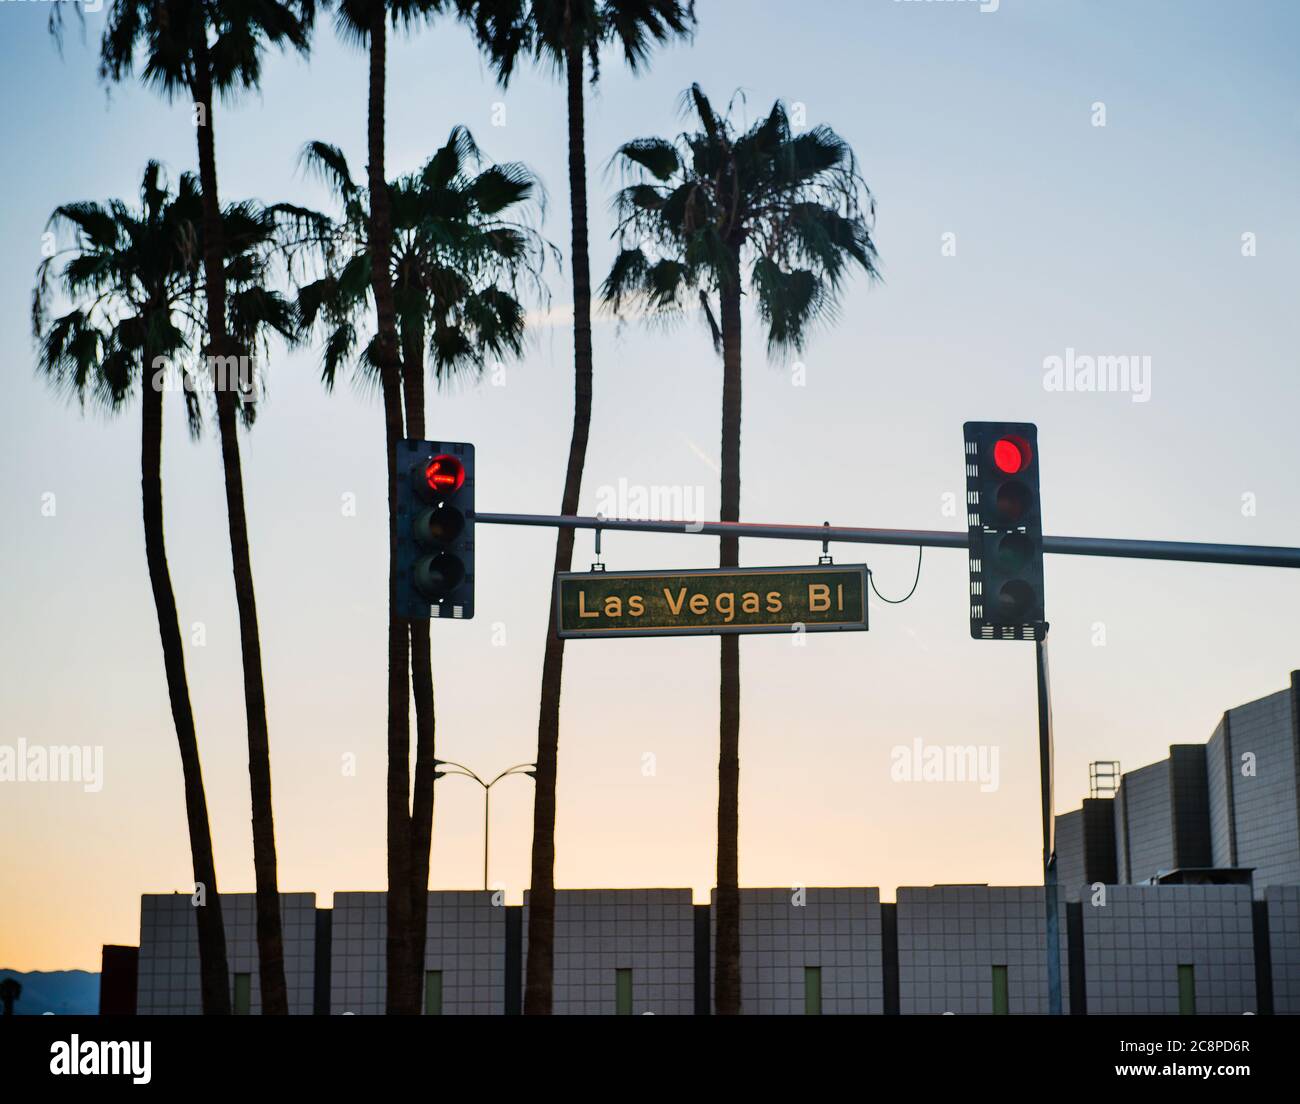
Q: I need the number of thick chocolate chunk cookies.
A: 0